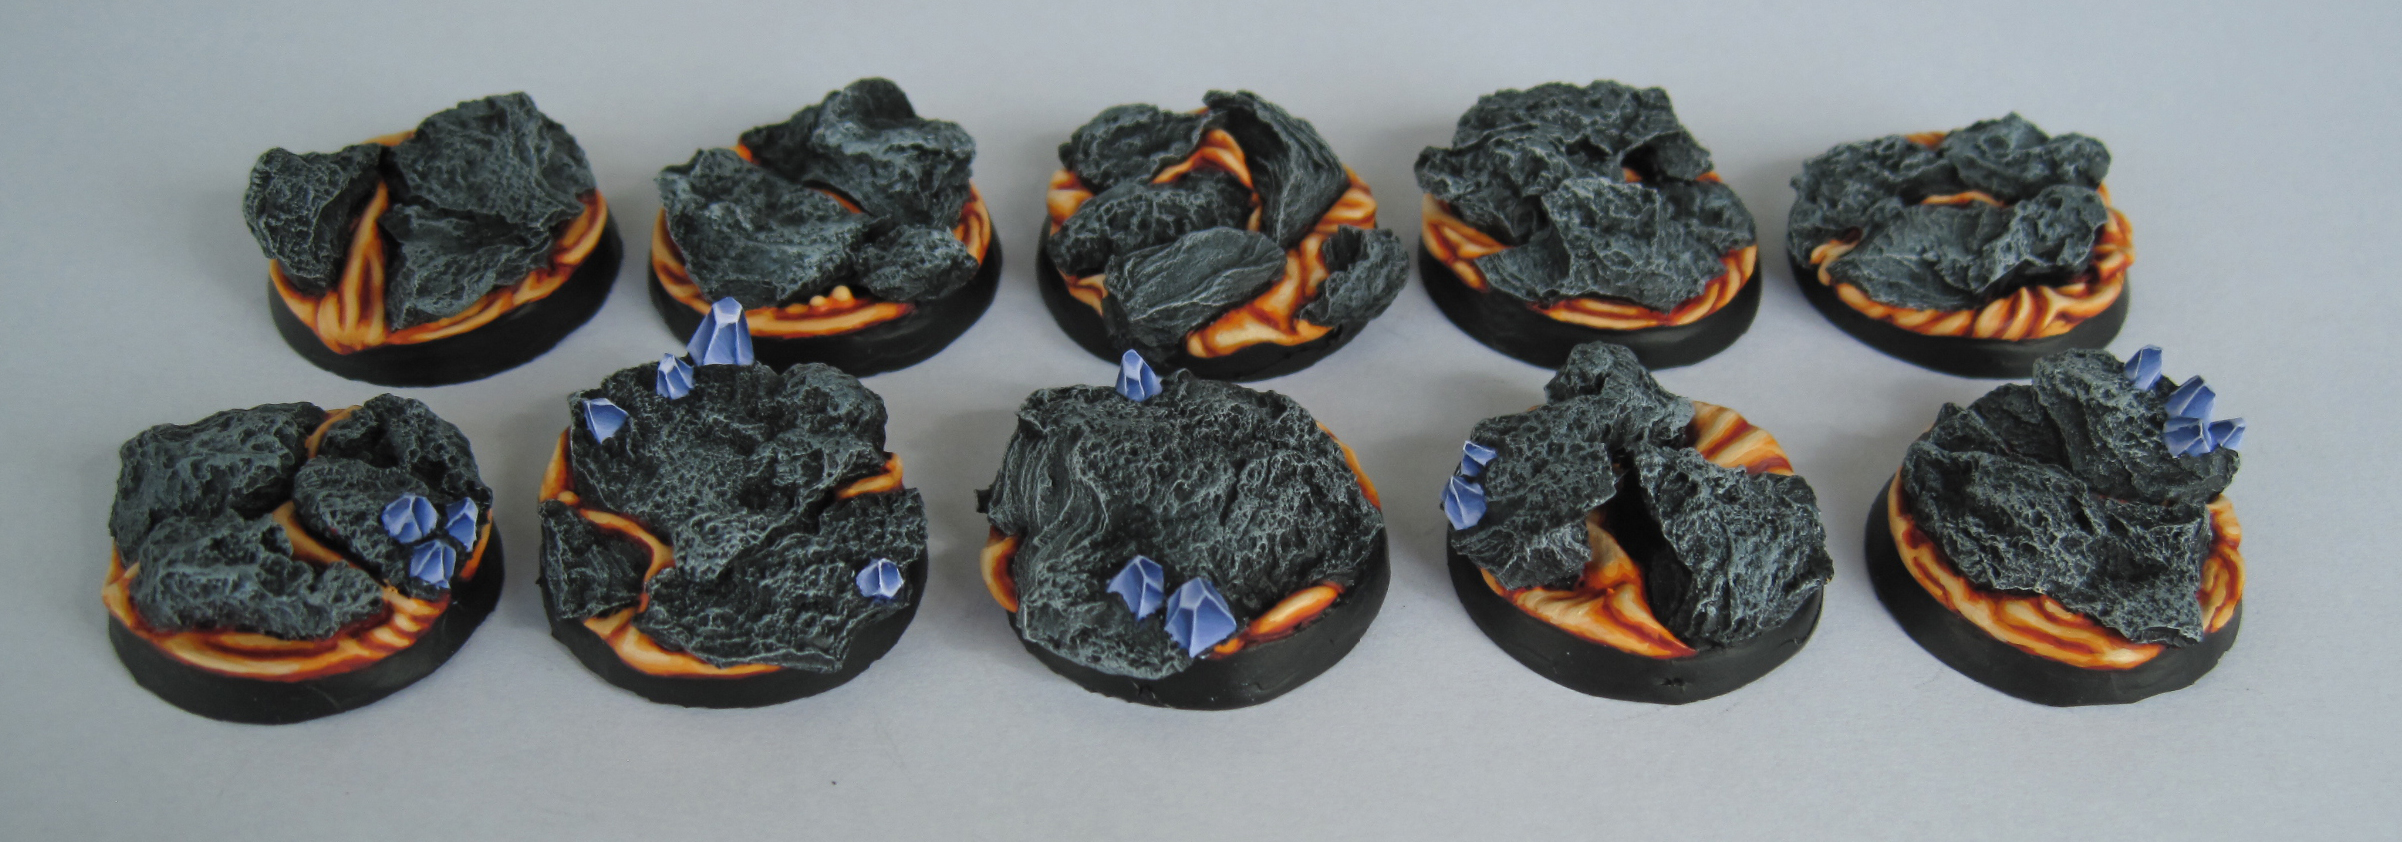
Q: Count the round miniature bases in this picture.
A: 10